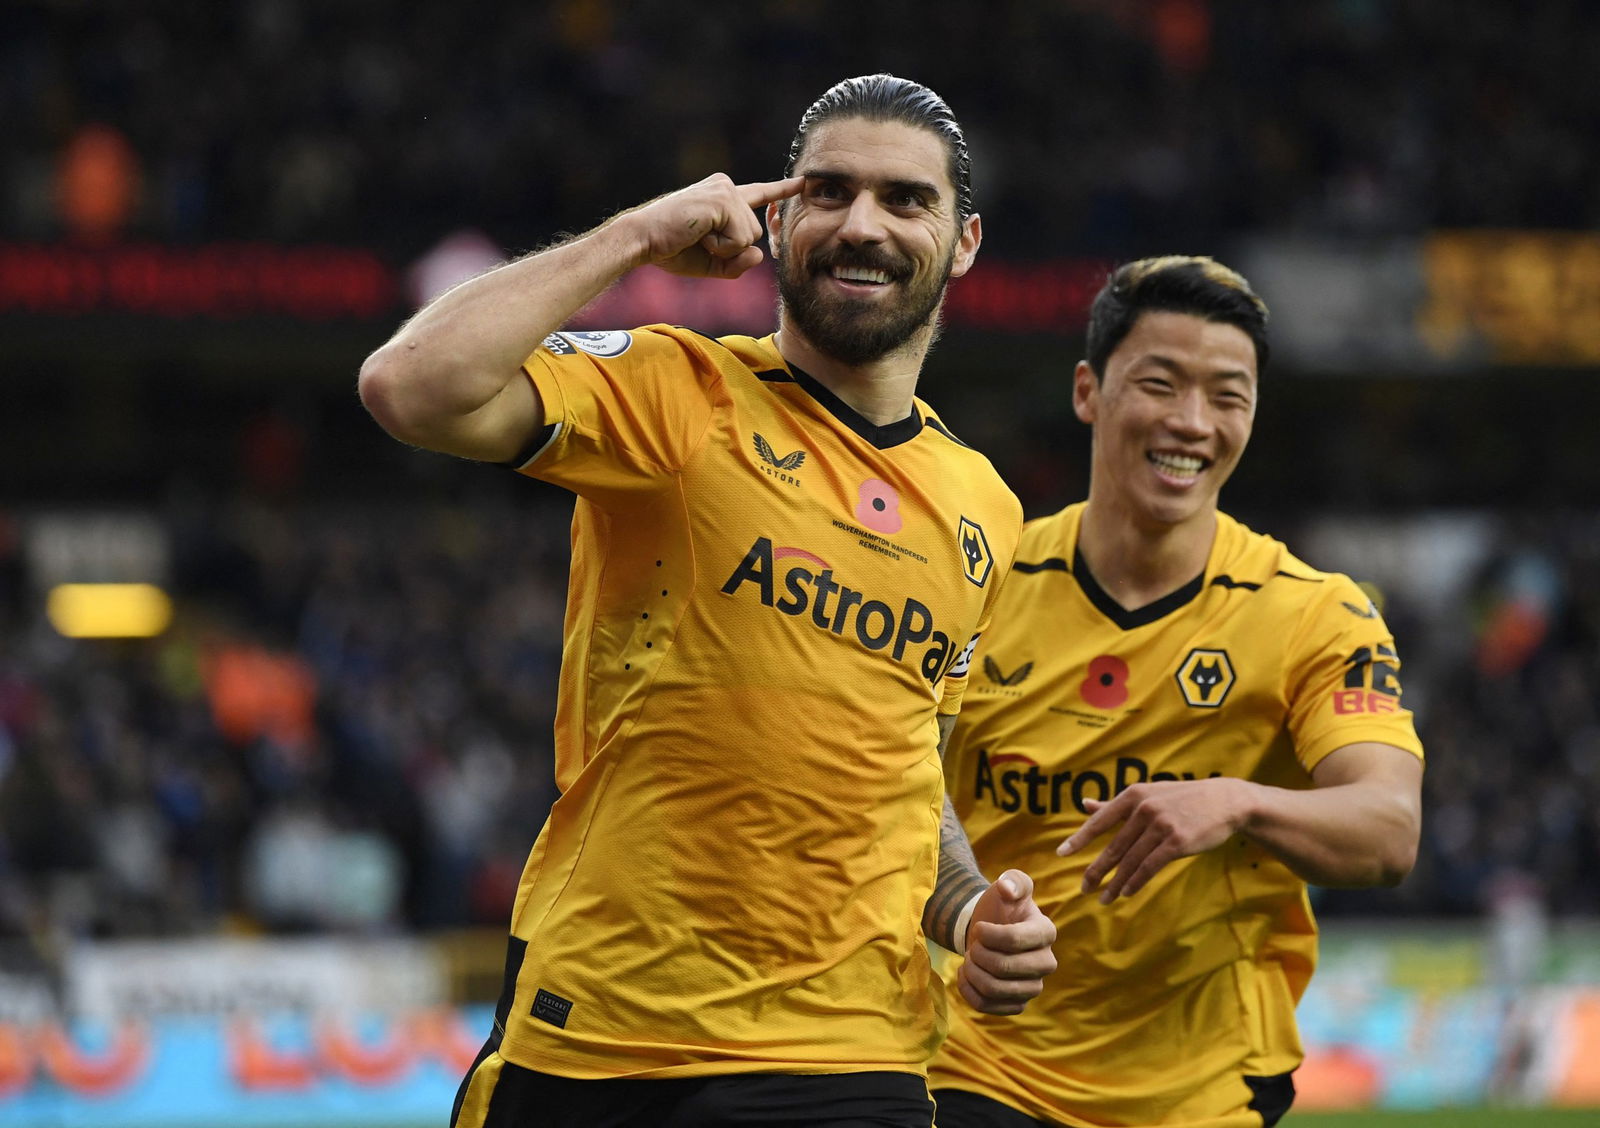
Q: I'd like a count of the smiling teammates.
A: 2